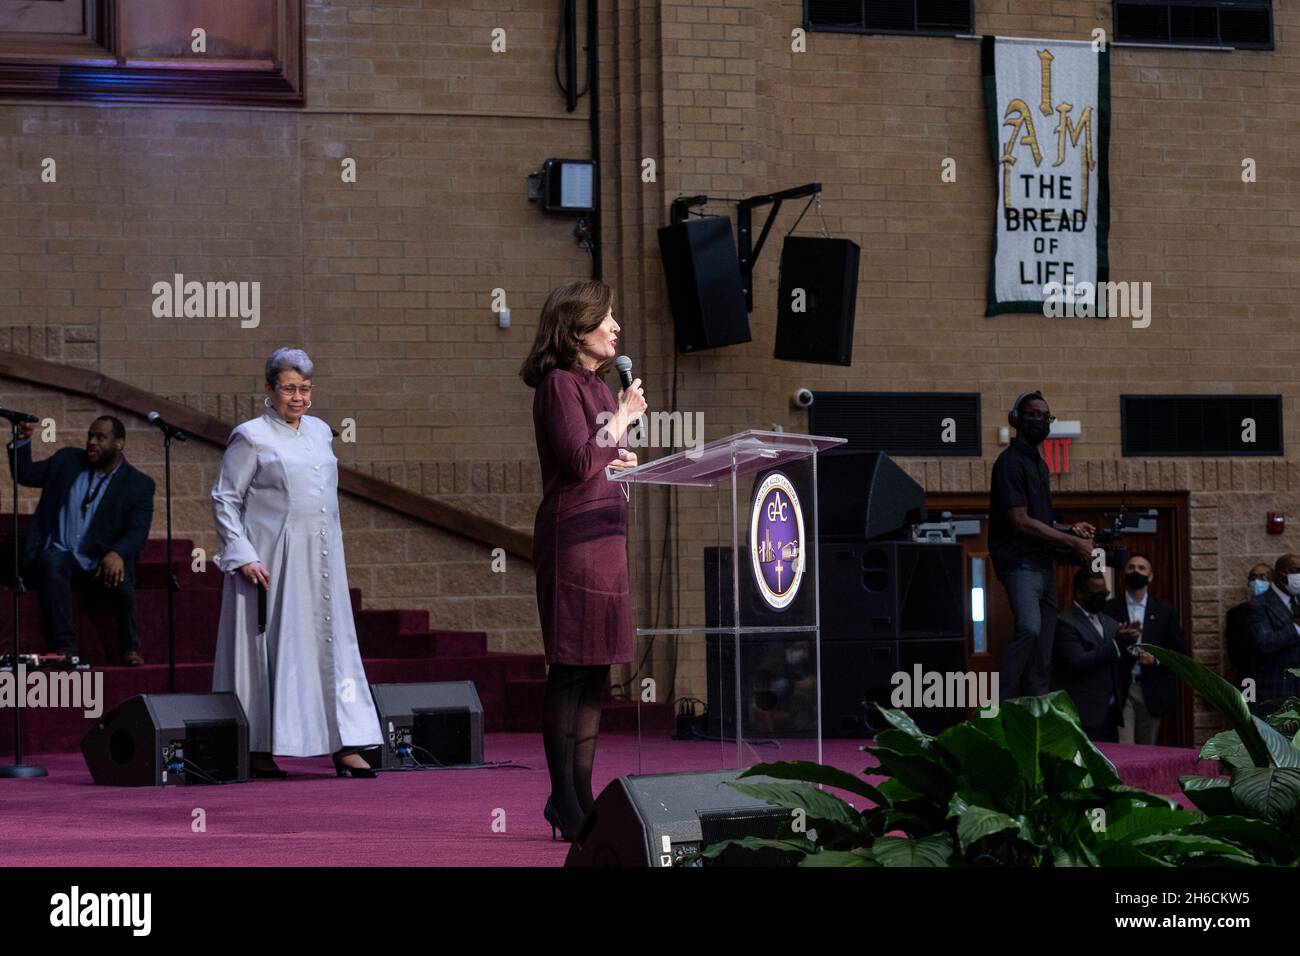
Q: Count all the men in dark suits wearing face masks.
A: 4